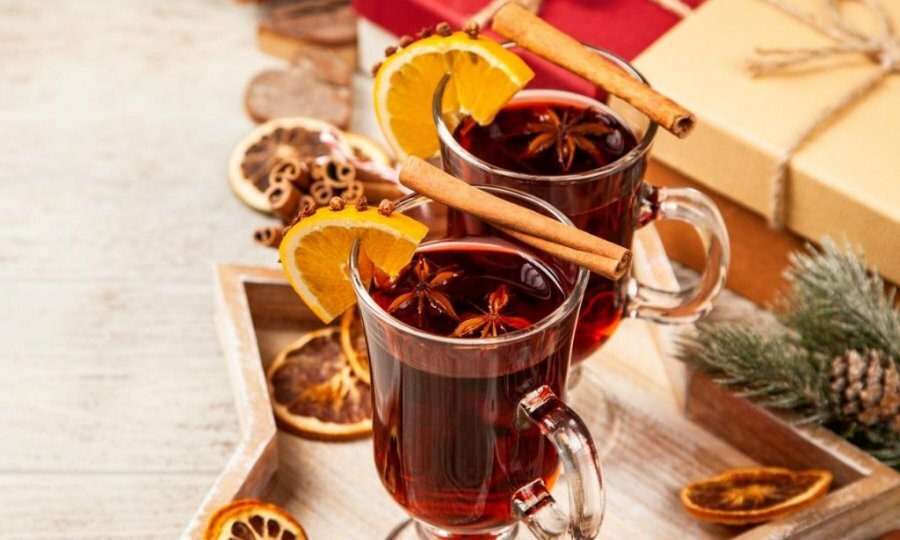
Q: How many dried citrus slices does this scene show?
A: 6